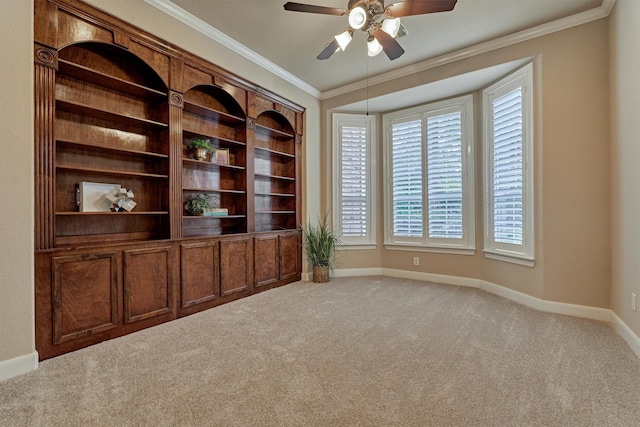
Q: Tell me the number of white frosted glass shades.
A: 4